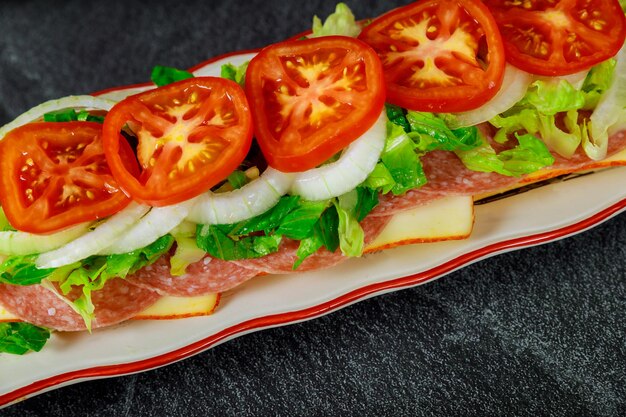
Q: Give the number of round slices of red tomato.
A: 5